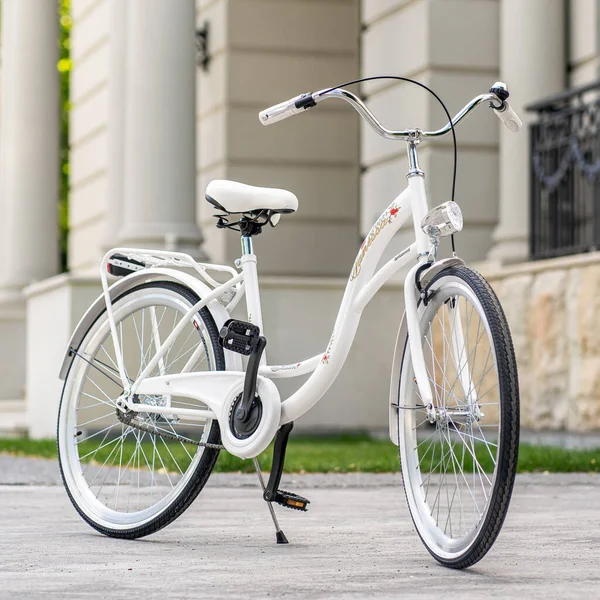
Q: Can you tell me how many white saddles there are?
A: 1